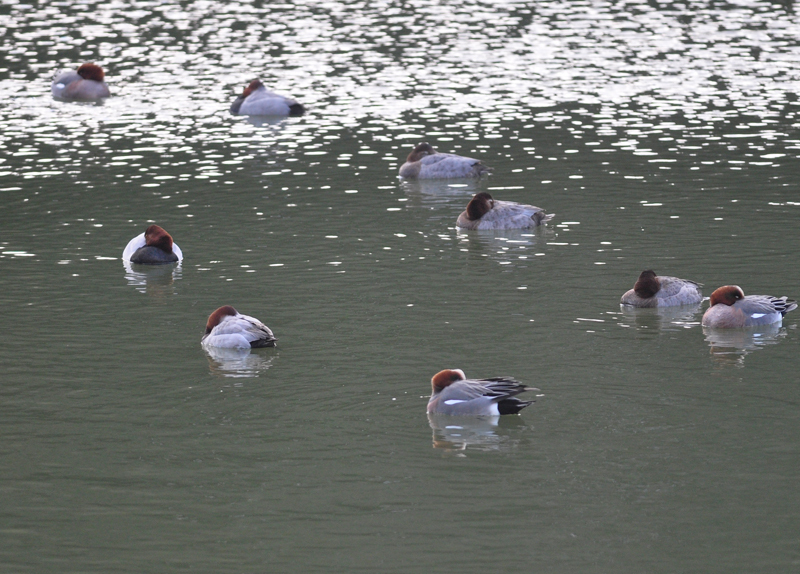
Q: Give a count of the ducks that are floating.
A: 9